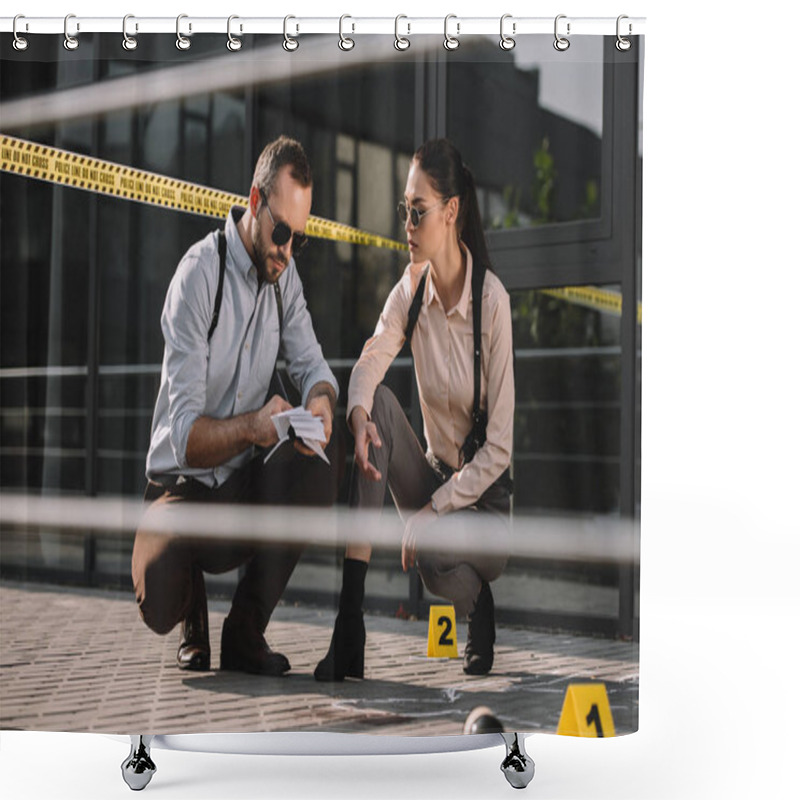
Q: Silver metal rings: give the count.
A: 12